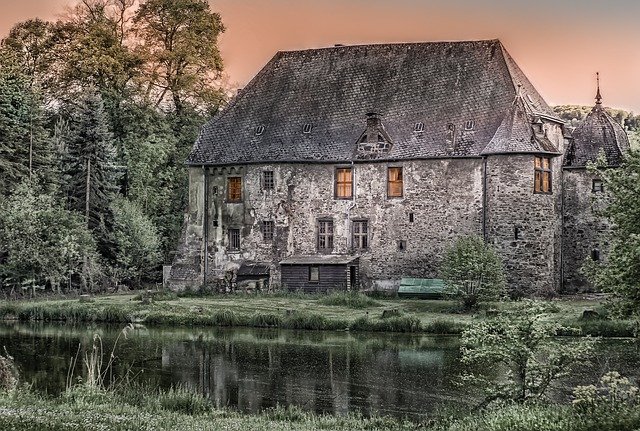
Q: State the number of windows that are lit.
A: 4